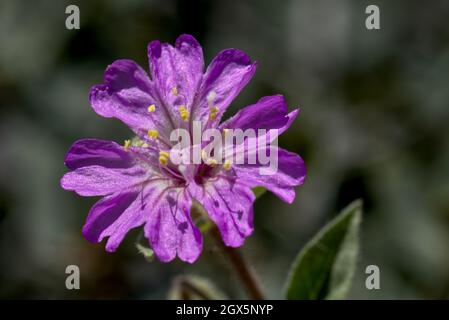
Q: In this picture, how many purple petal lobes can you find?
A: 9